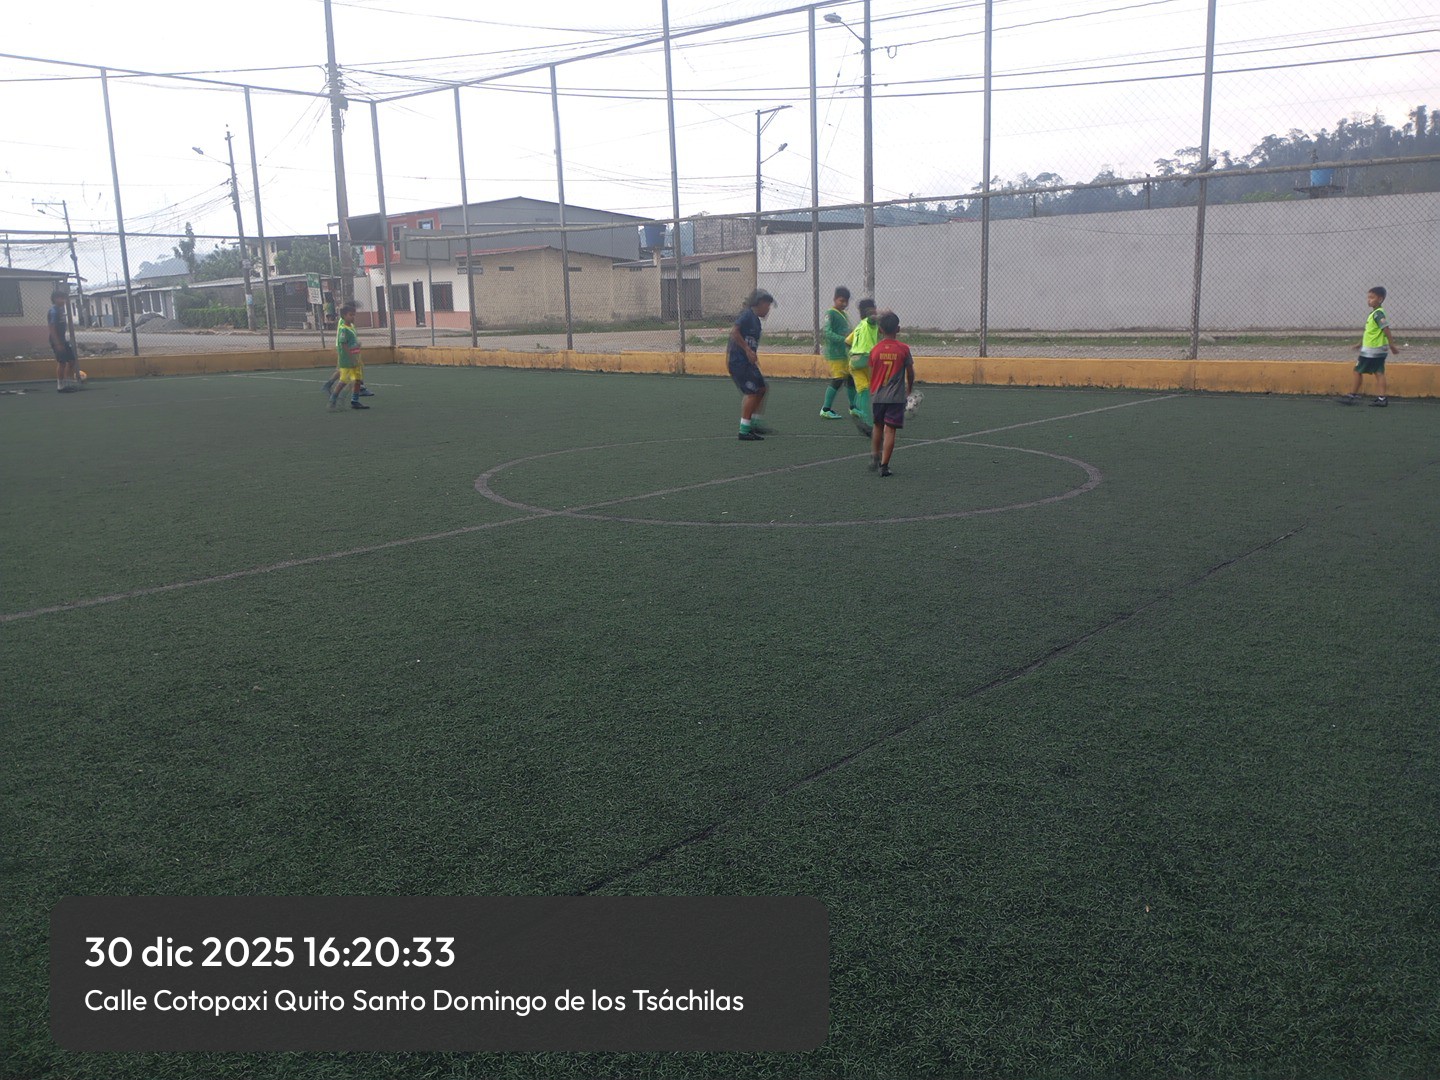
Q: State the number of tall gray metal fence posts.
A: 9